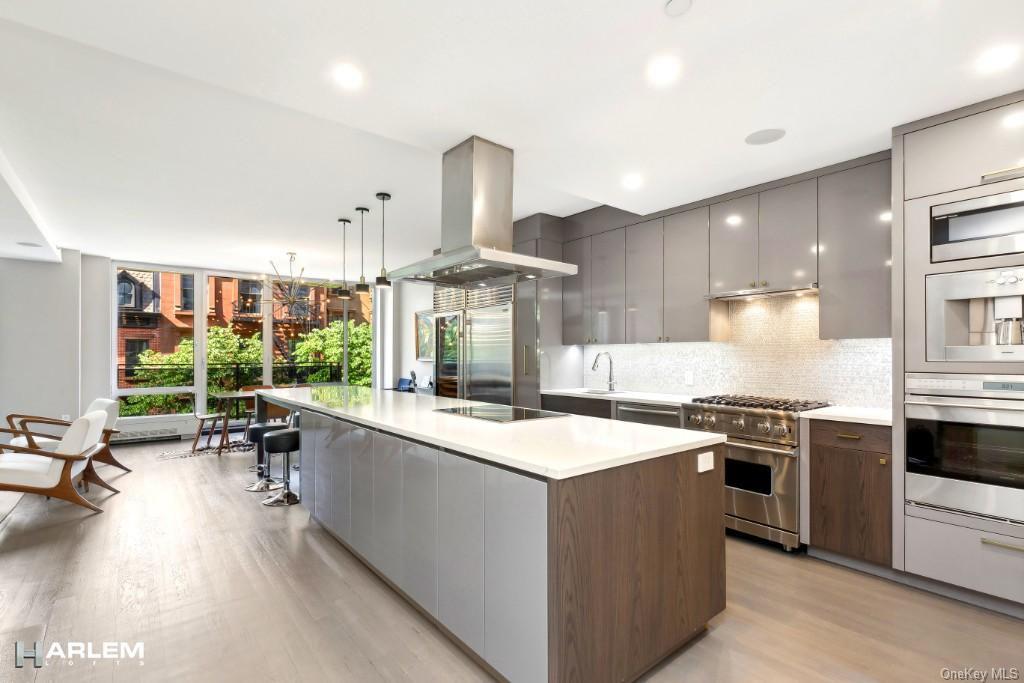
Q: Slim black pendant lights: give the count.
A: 3